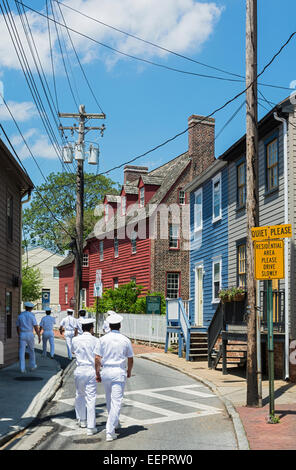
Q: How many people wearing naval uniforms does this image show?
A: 7